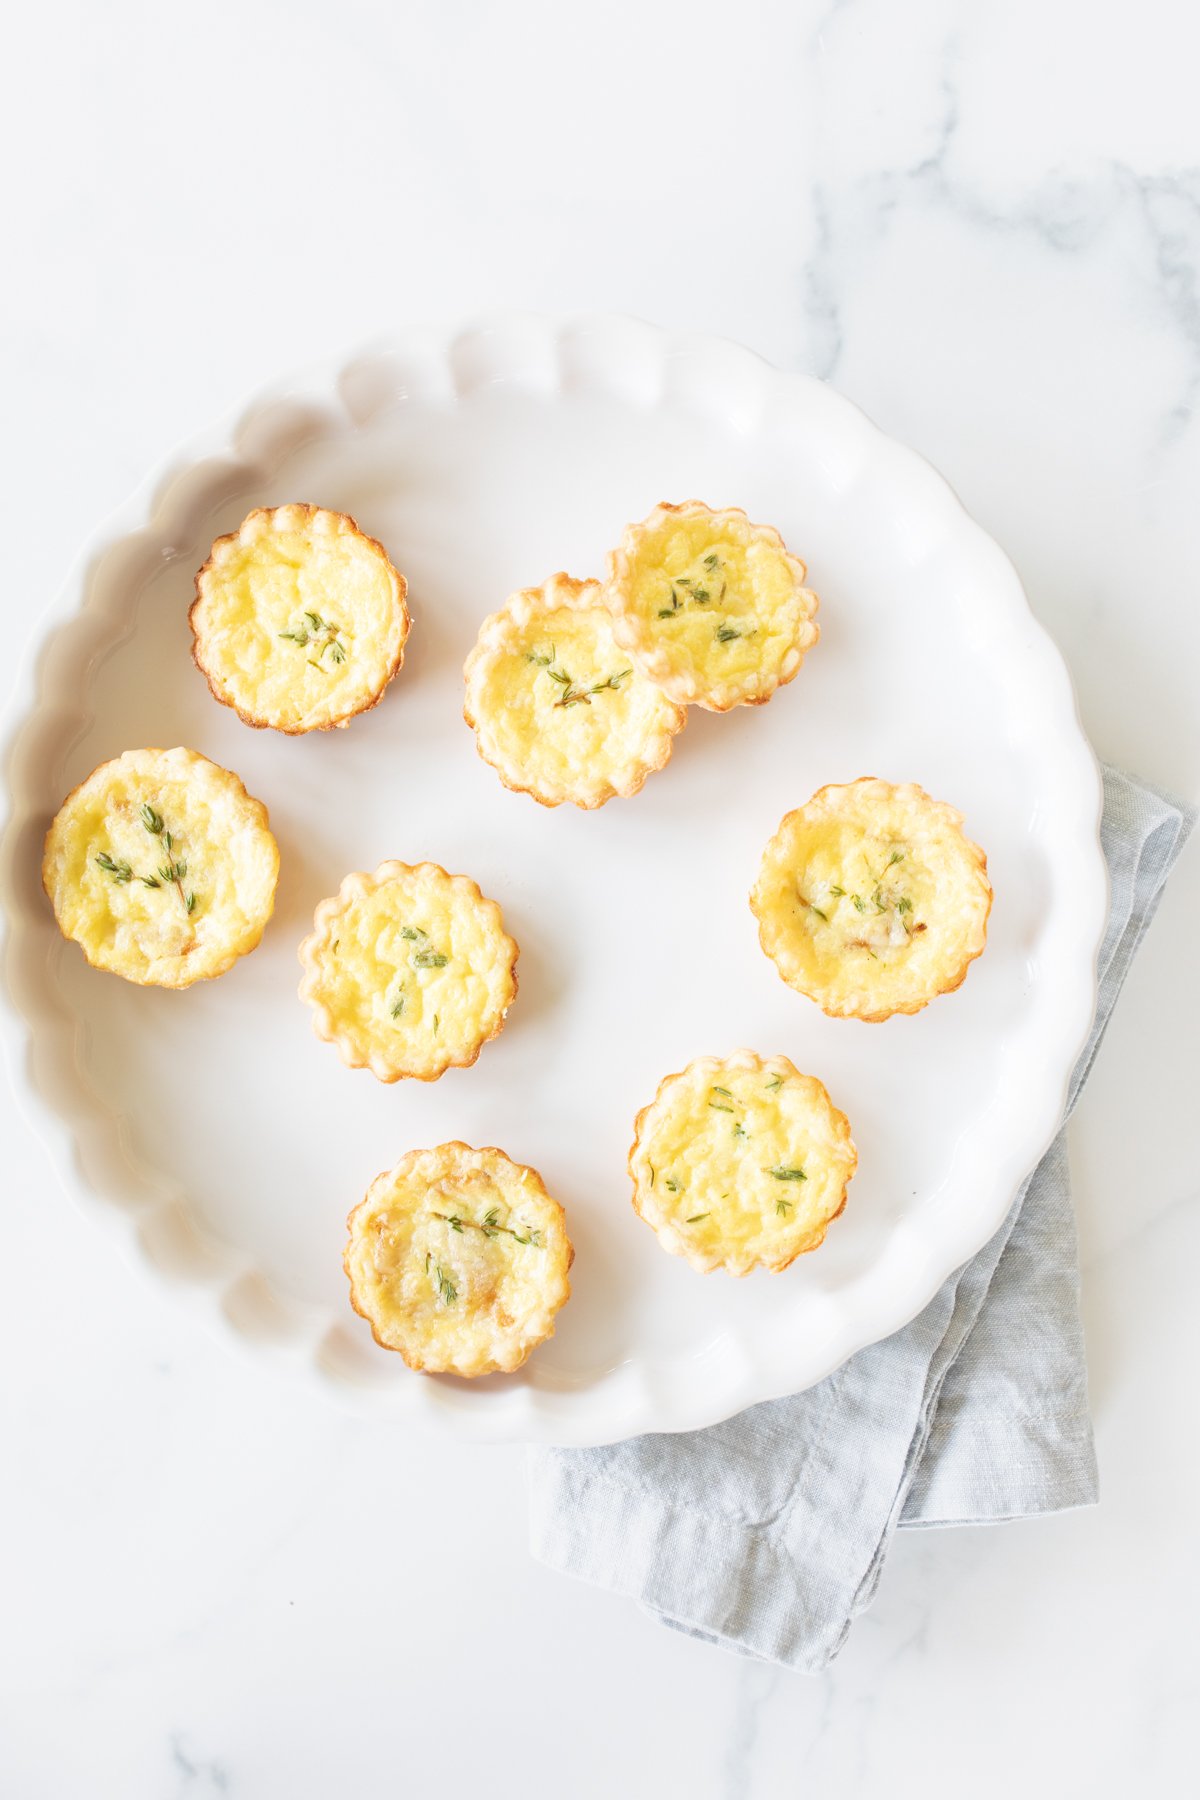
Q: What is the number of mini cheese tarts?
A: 8